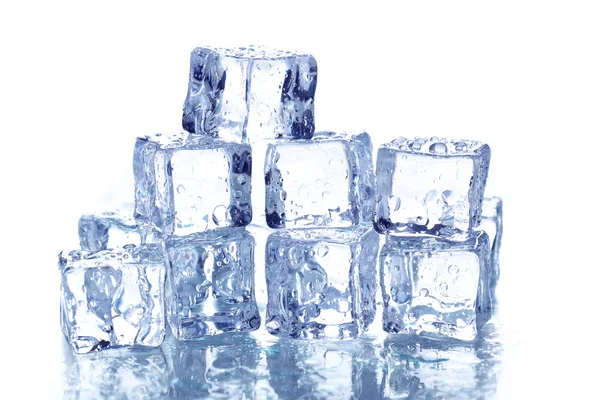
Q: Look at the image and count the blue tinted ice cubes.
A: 10